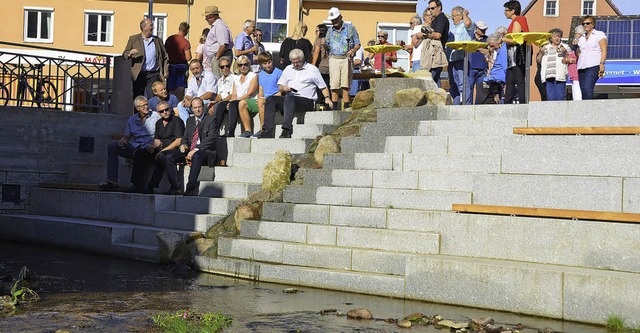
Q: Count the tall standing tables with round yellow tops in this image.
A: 3